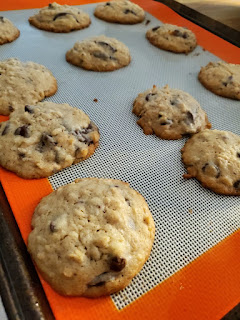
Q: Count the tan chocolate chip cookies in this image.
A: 11